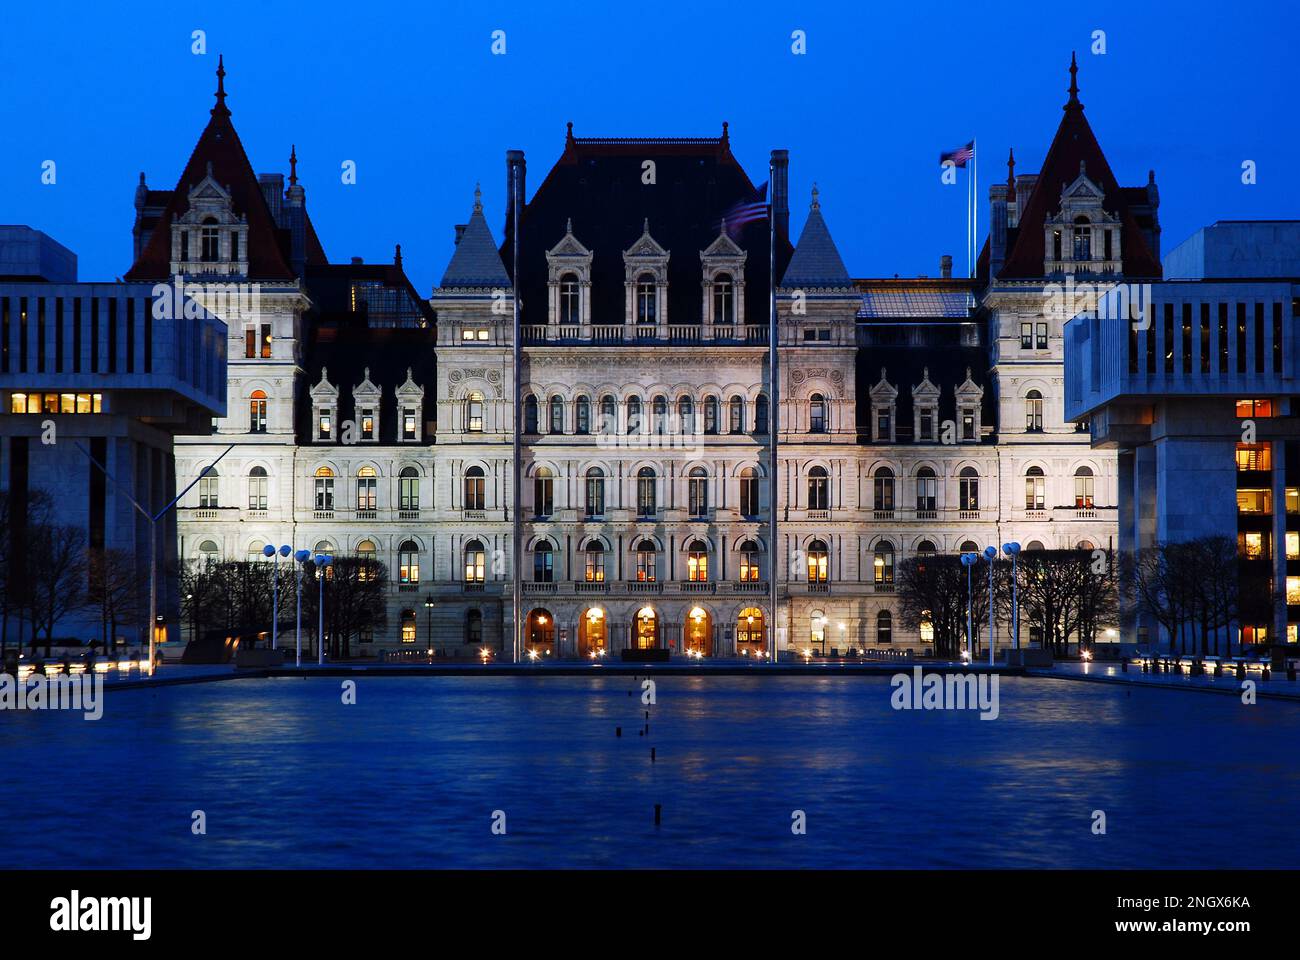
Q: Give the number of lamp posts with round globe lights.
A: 6